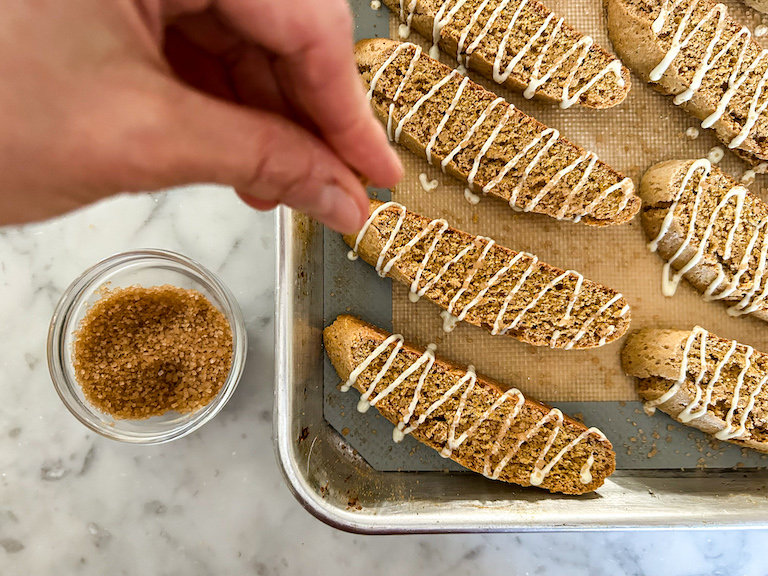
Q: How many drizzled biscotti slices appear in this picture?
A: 7